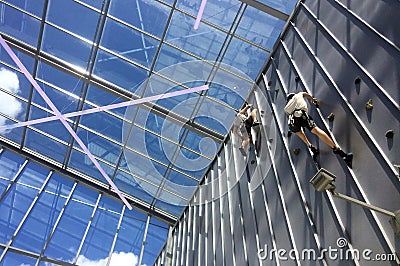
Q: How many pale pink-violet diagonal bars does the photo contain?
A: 3